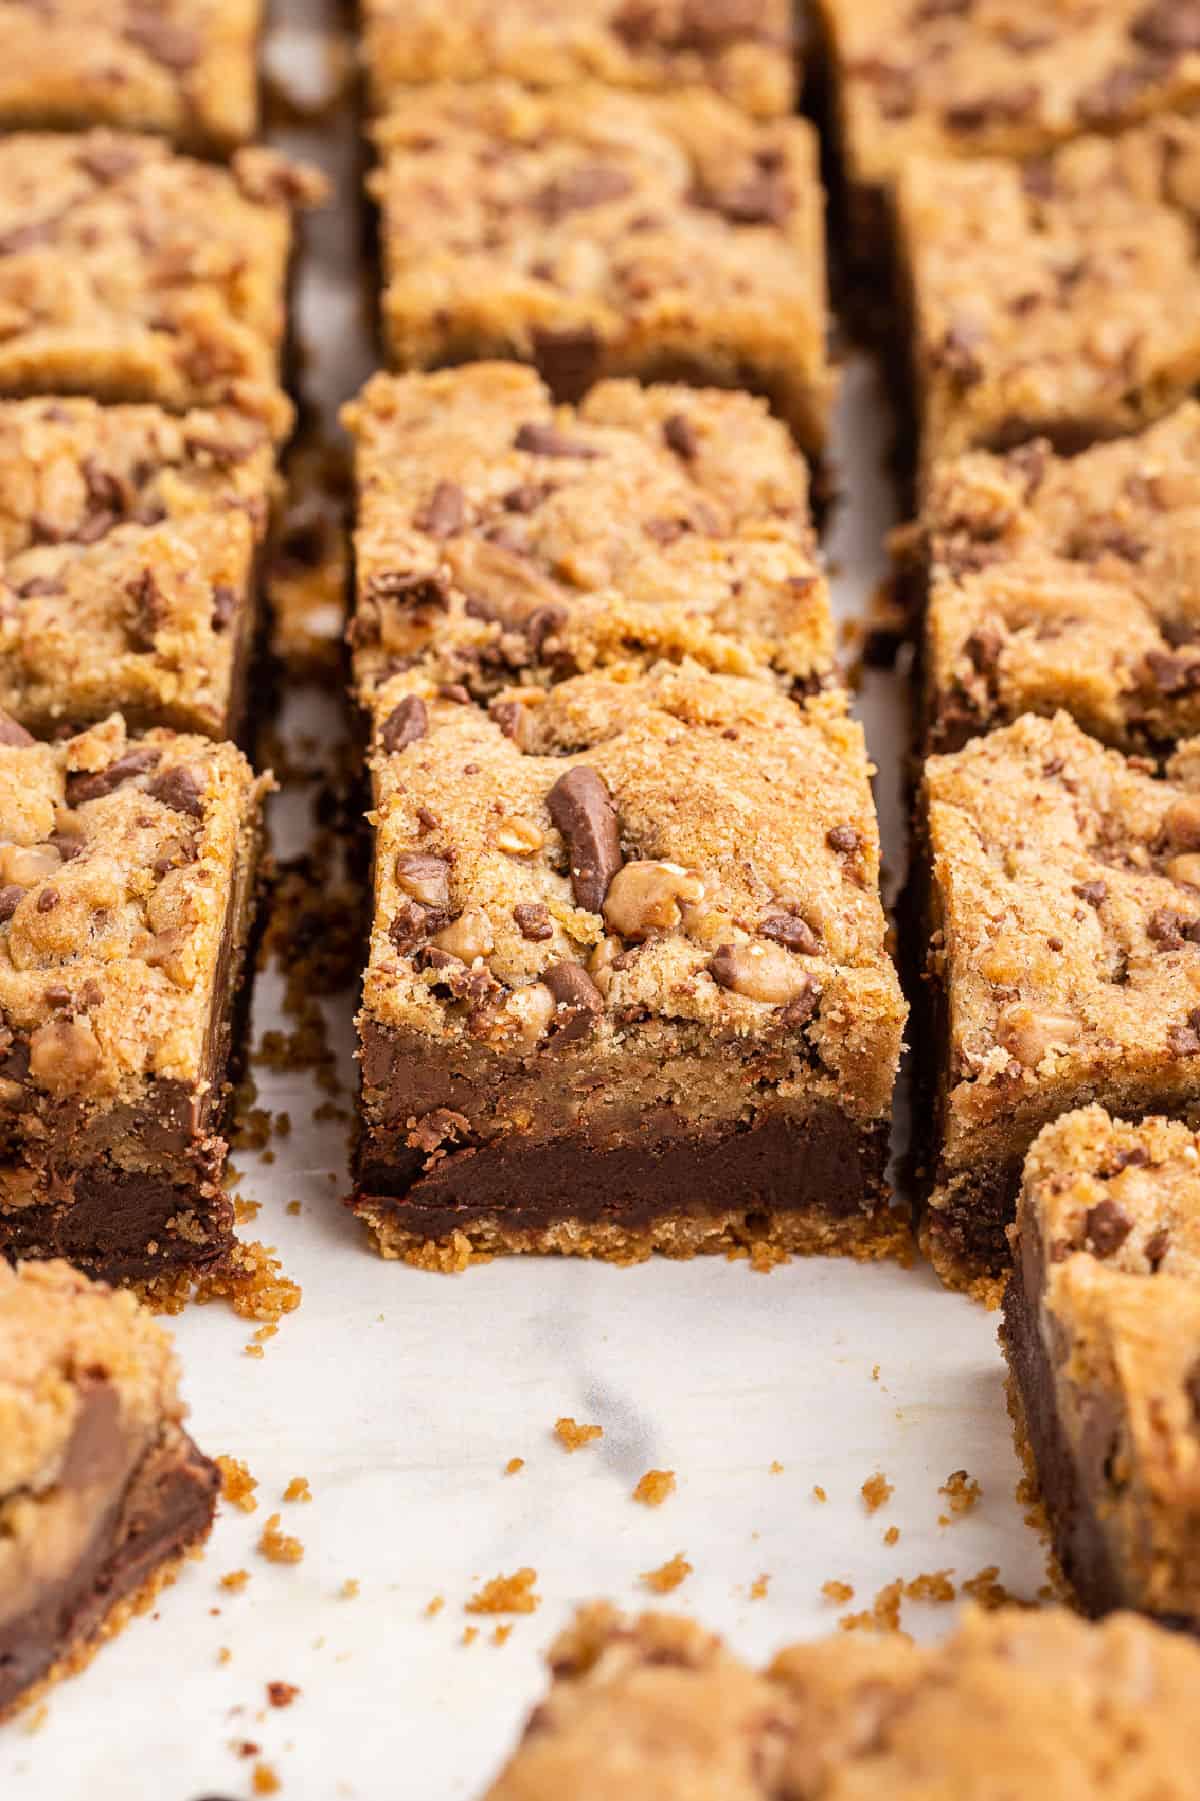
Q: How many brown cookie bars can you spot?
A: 15